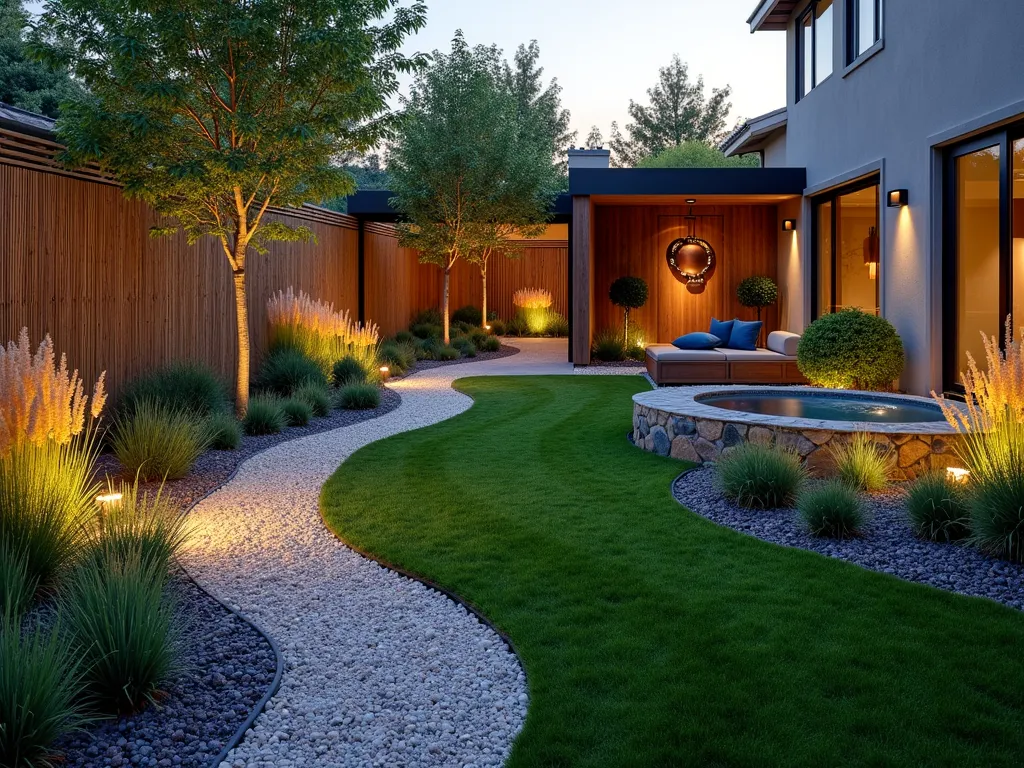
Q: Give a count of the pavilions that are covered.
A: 1